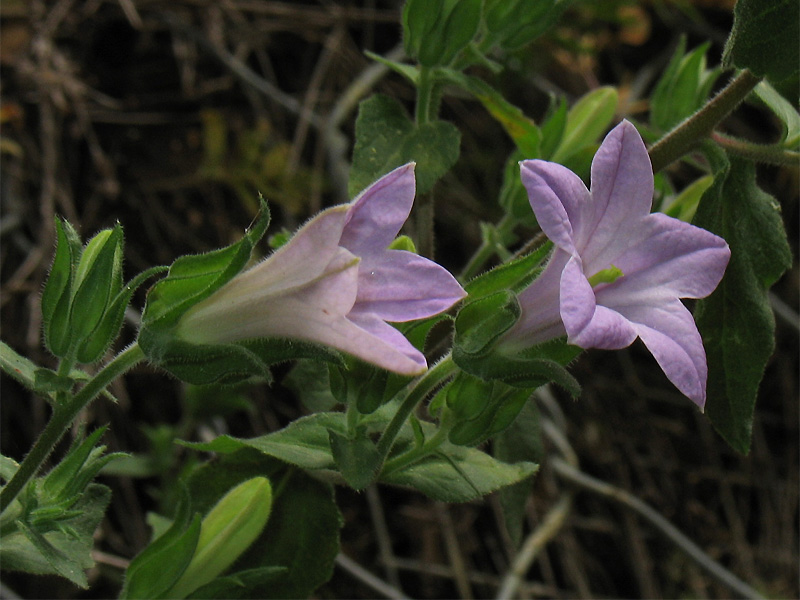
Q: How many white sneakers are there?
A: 0